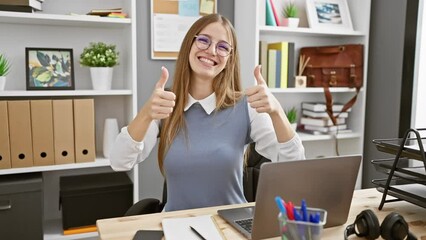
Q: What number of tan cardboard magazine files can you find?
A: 5